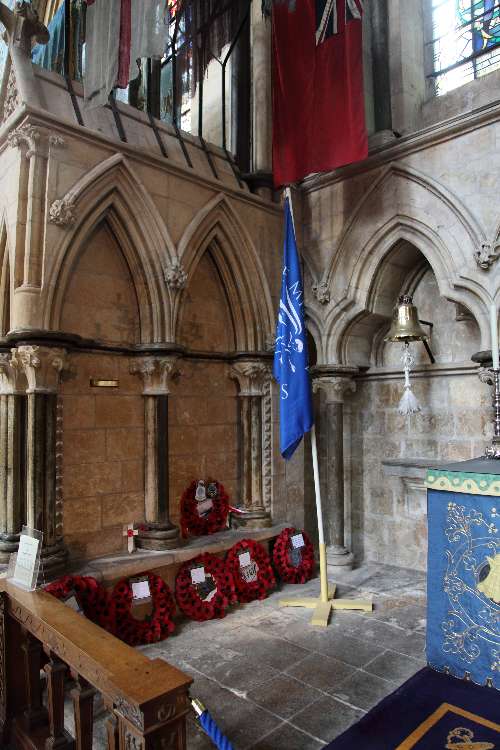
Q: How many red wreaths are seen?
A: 6